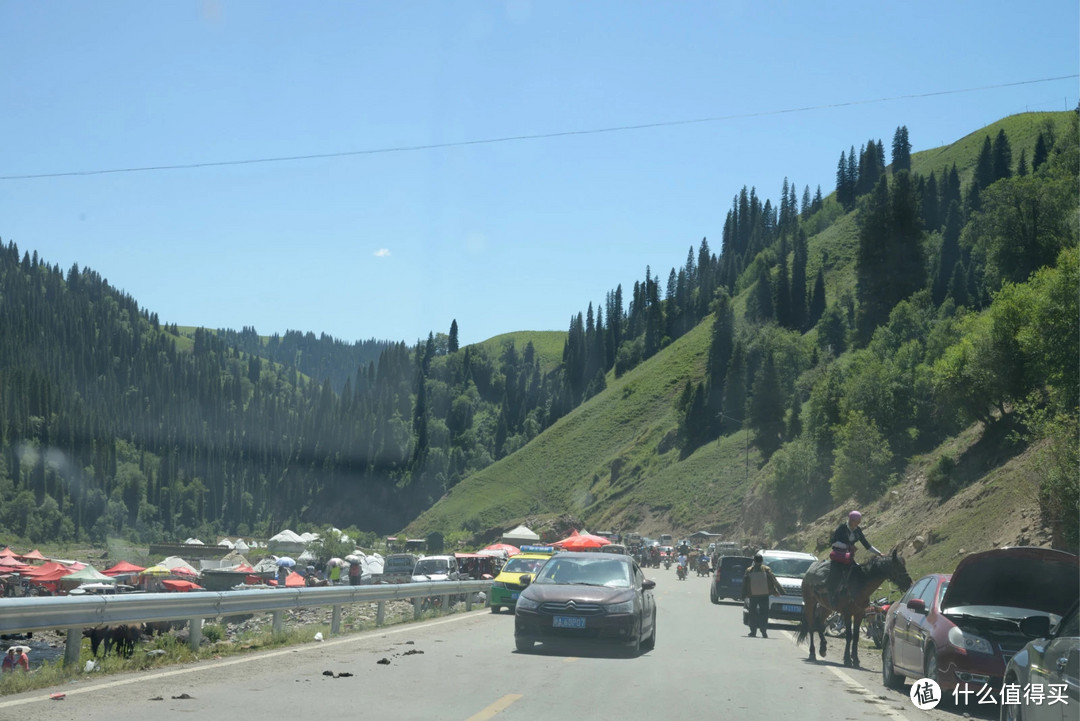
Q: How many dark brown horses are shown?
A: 1